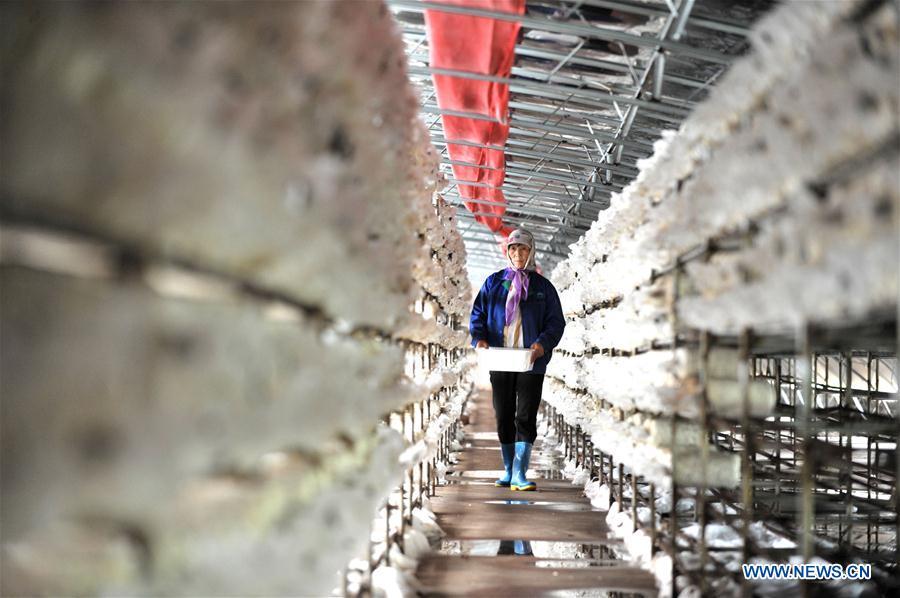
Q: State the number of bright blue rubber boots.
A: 2